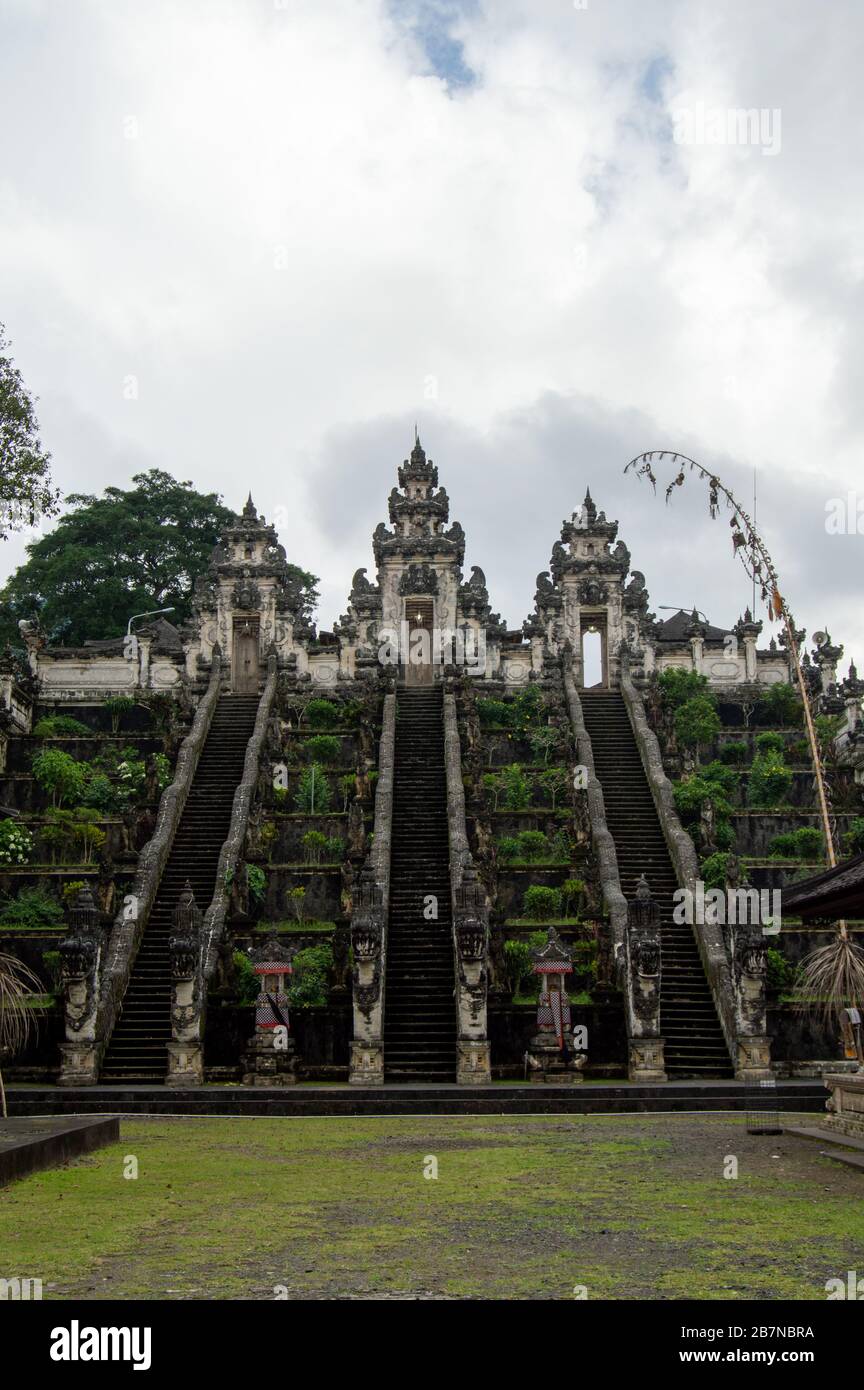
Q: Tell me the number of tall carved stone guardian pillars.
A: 6